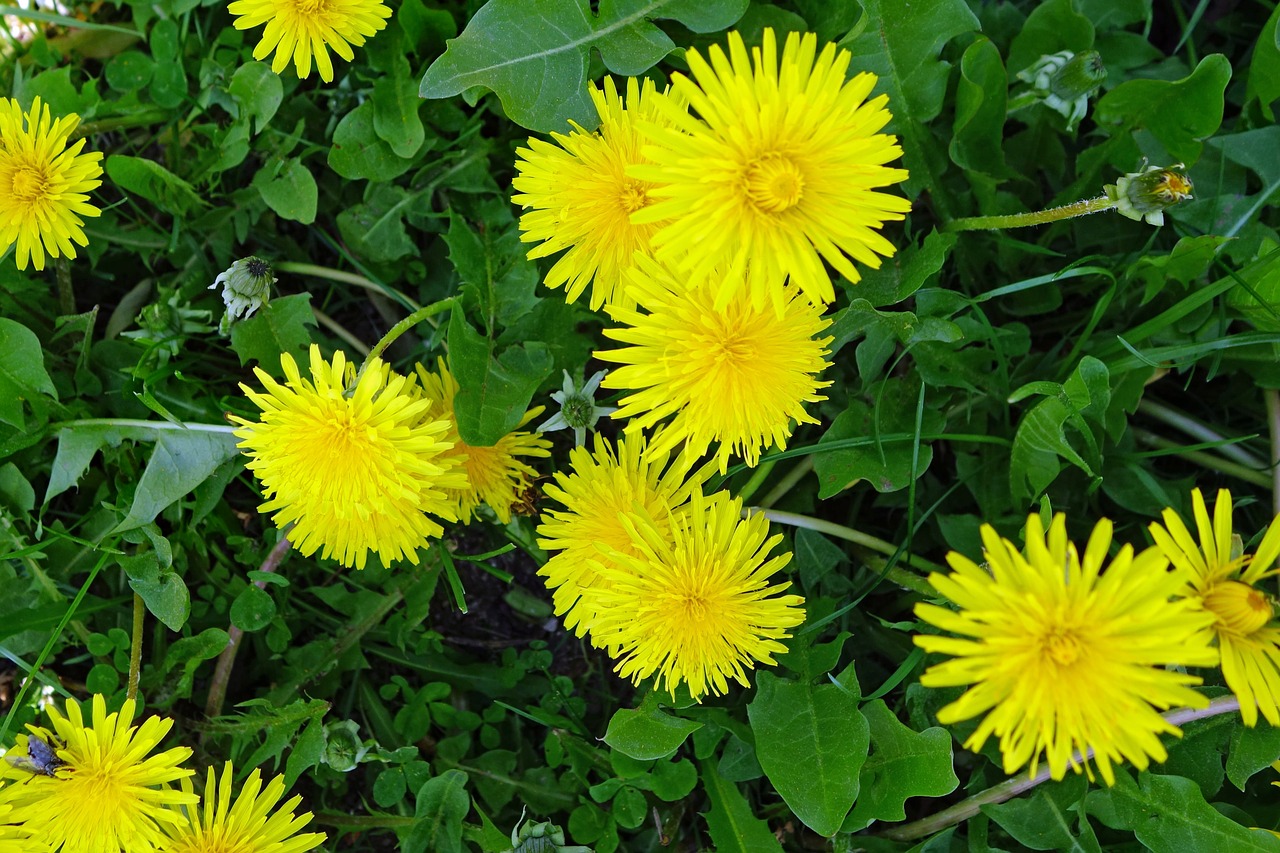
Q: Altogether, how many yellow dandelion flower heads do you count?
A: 13